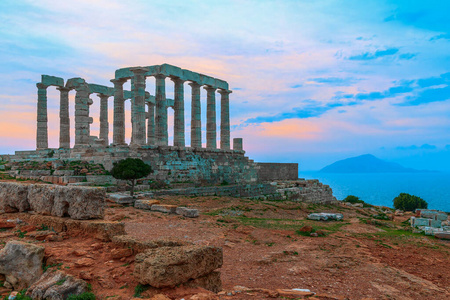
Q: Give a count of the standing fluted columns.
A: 11